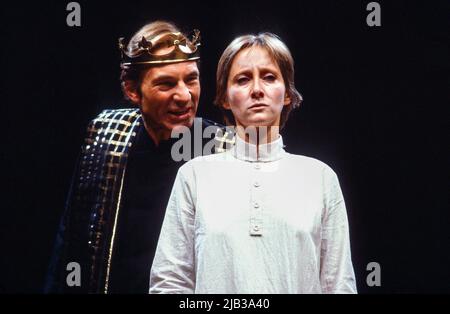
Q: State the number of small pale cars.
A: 0